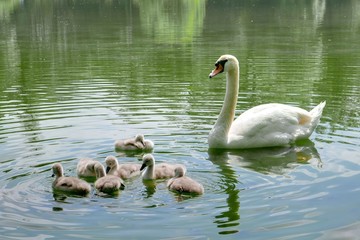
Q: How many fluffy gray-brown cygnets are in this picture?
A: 7